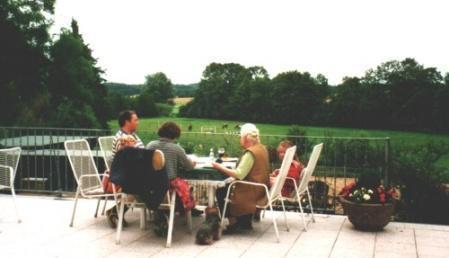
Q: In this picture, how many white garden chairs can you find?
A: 6